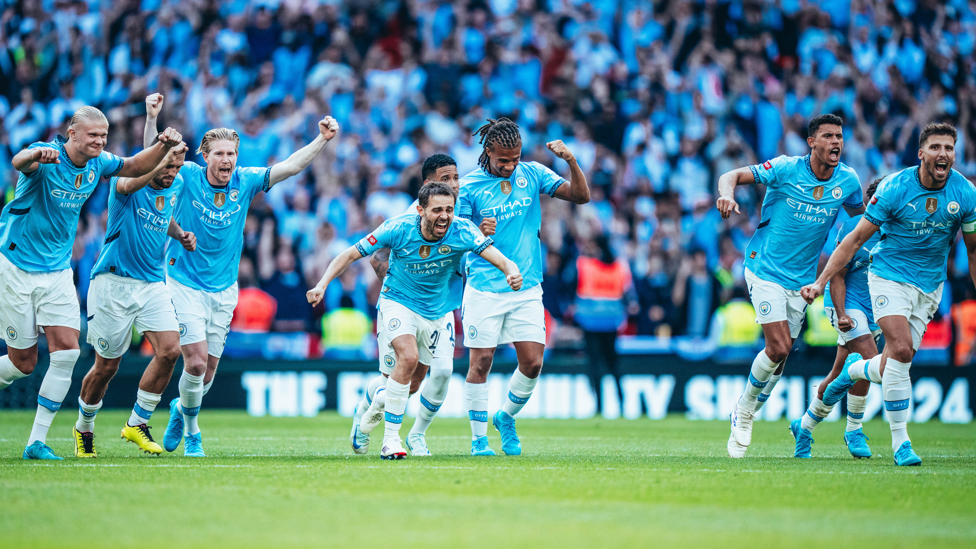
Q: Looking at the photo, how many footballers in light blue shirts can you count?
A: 9